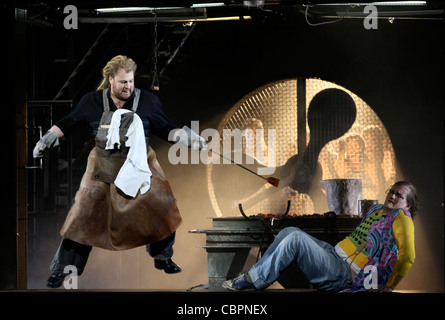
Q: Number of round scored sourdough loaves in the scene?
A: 0